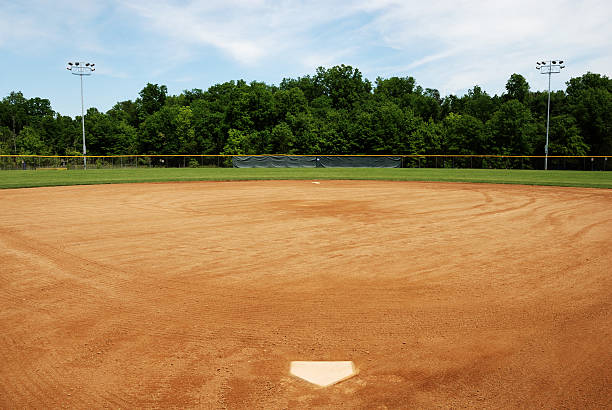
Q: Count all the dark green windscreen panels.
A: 2